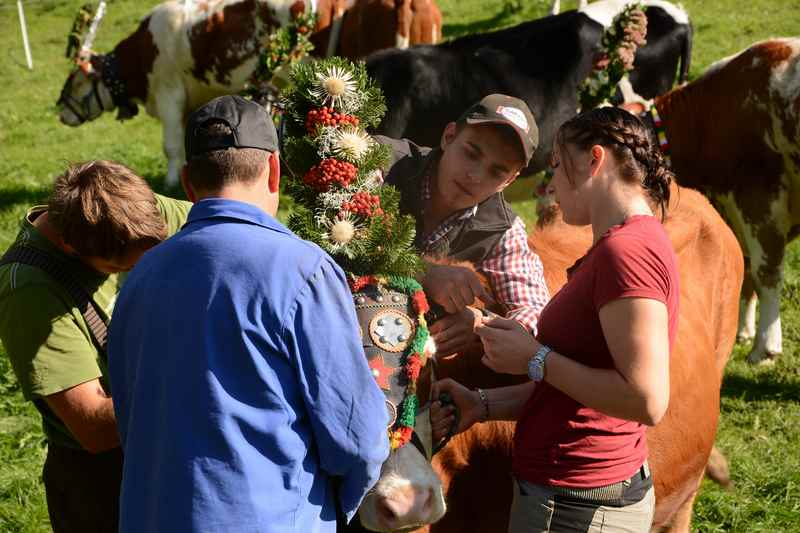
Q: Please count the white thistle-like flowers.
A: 3